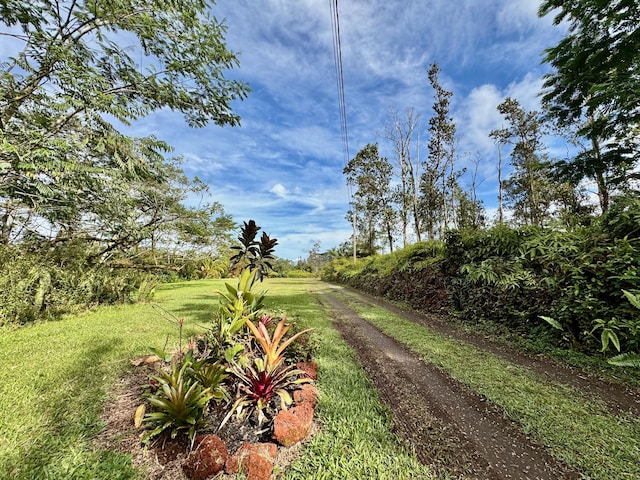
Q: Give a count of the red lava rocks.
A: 5